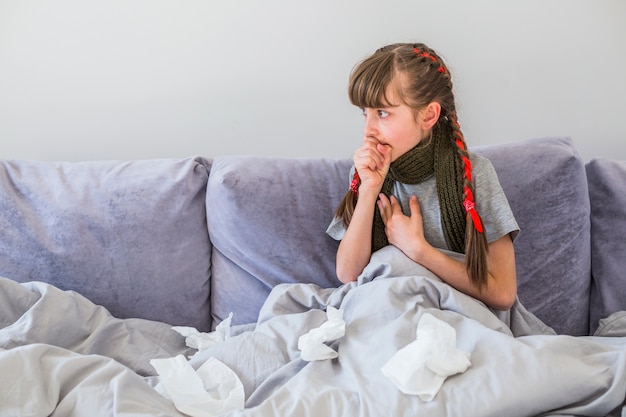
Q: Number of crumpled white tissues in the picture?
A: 4